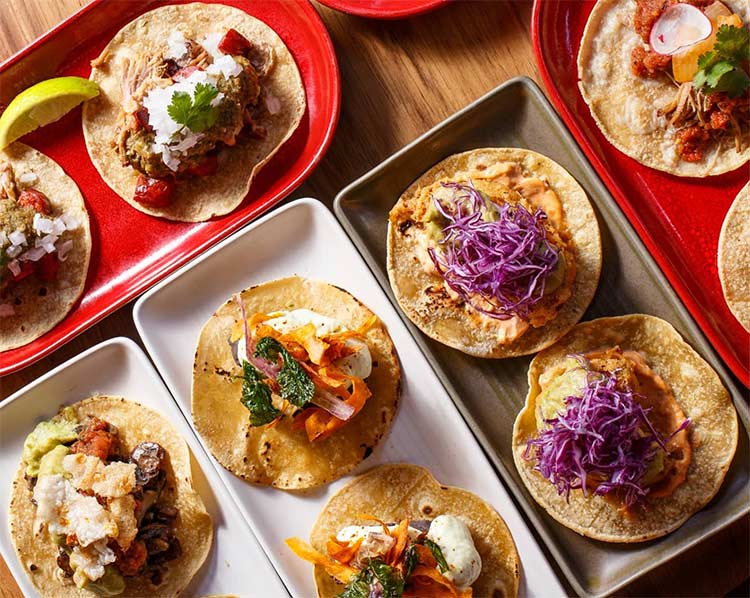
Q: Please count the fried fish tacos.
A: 2